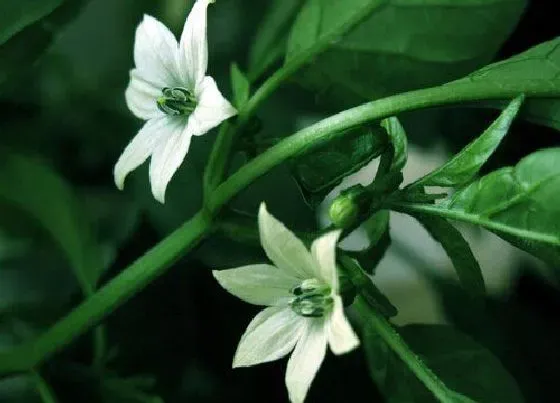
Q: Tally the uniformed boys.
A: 0